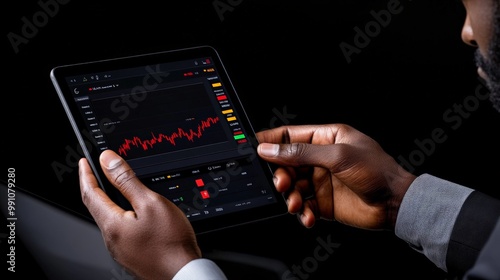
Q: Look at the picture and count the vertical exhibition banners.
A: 0